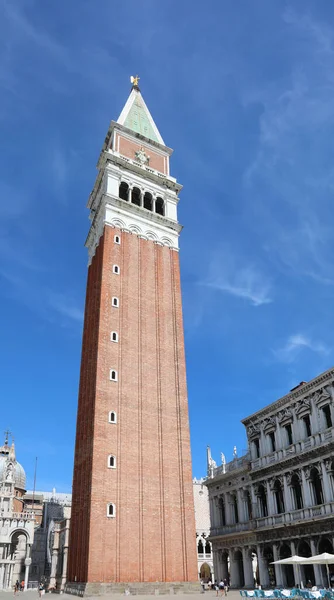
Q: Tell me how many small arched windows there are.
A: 8